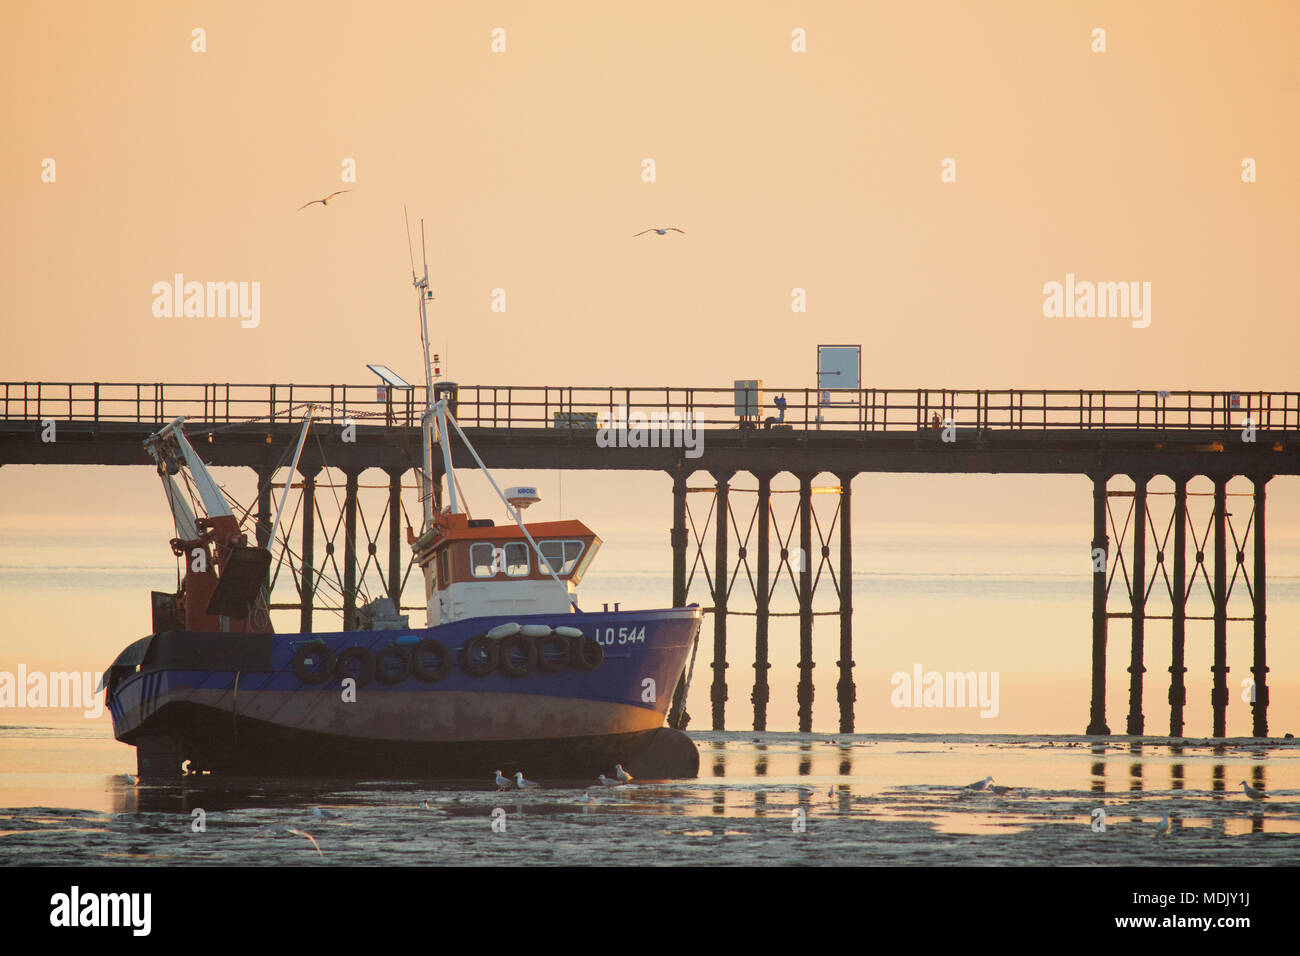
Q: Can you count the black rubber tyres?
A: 8